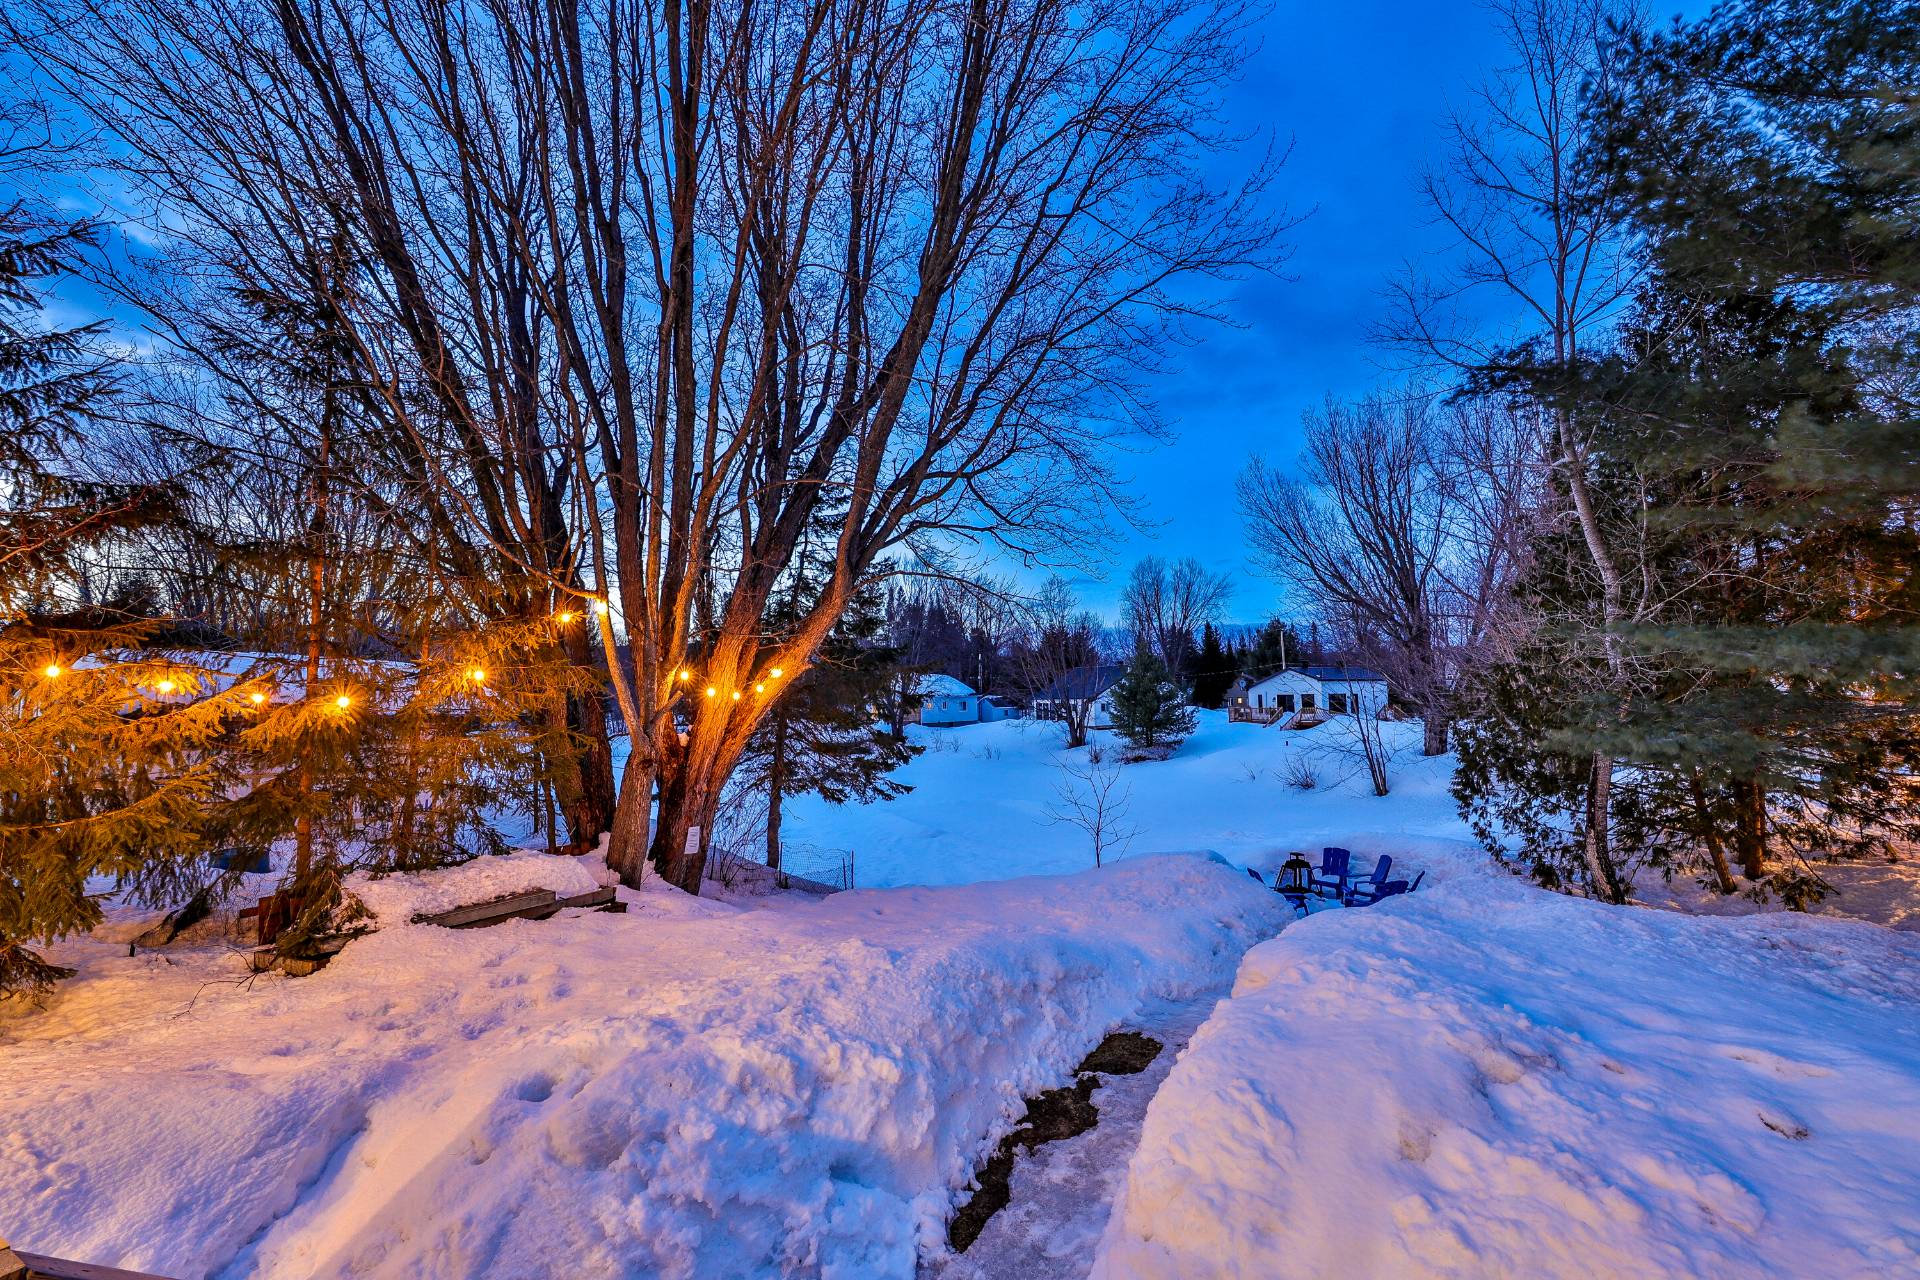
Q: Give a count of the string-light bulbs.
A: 12